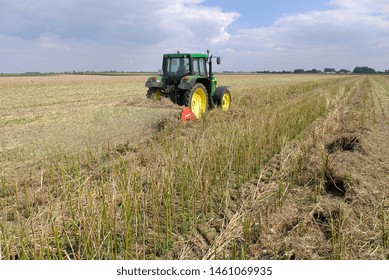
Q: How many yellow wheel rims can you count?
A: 3